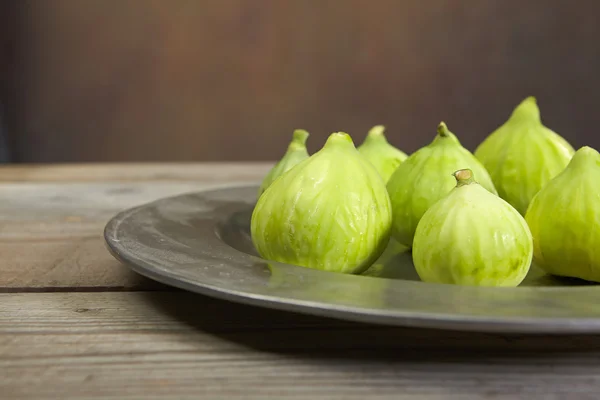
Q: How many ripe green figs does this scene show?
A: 7